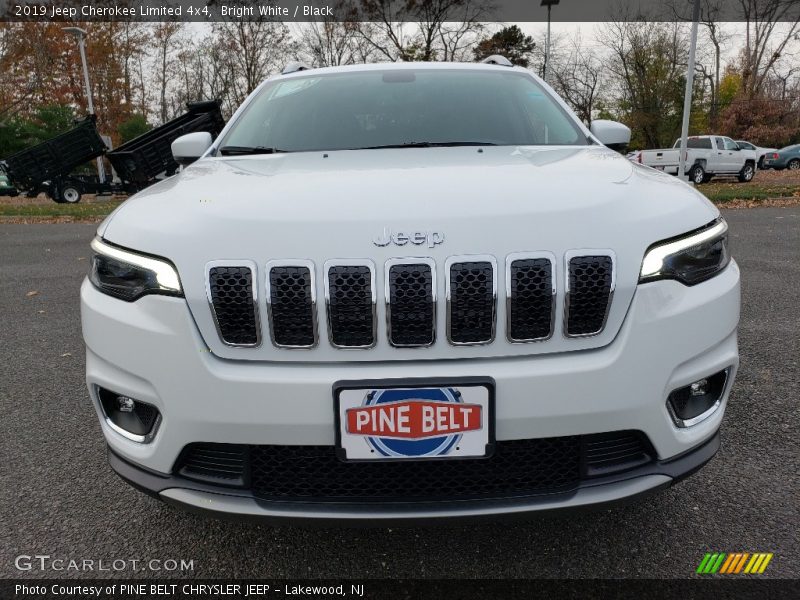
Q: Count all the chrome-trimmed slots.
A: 7